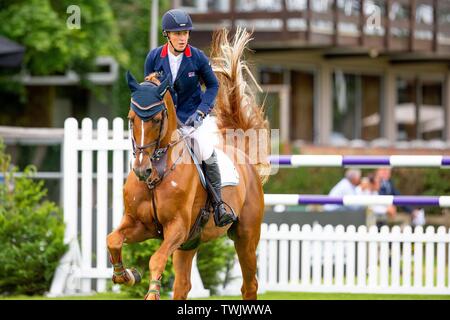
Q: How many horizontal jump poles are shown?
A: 2